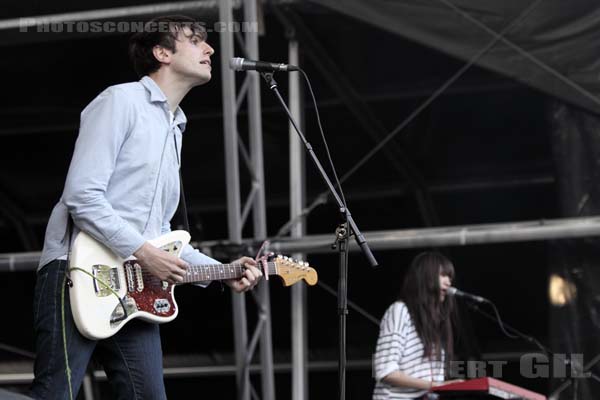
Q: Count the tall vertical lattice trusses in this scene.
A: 1